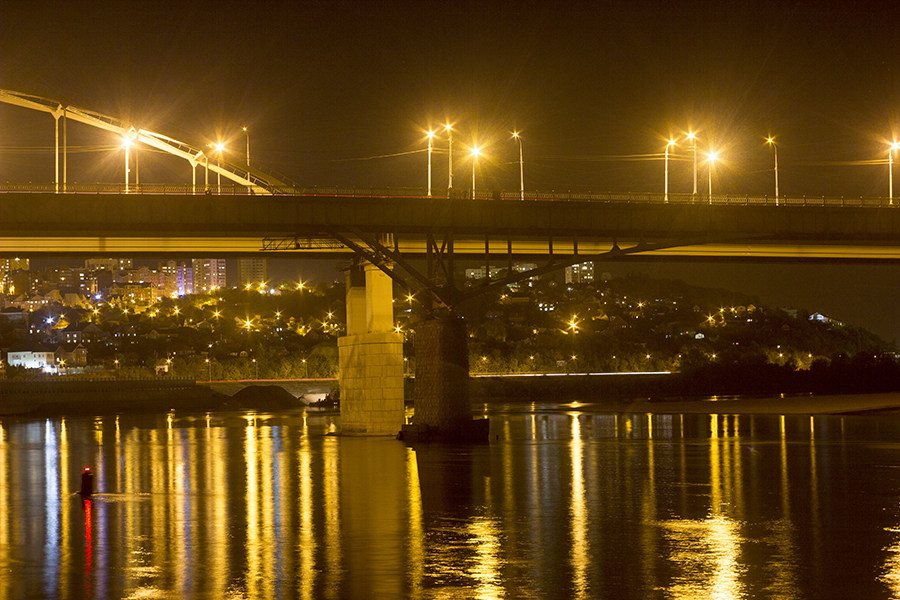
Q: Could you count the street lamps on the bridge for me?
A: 12